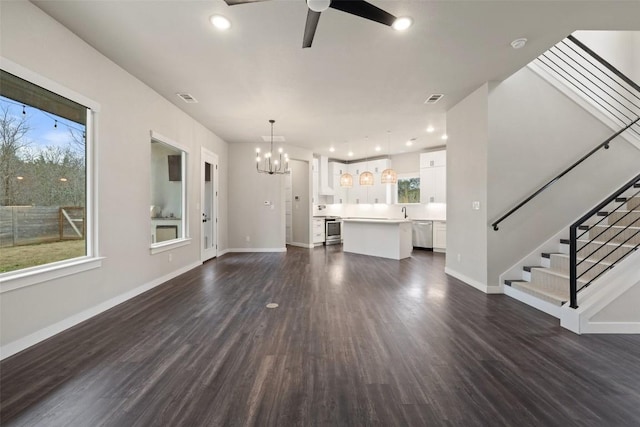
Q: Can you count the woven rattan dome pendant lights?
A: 3